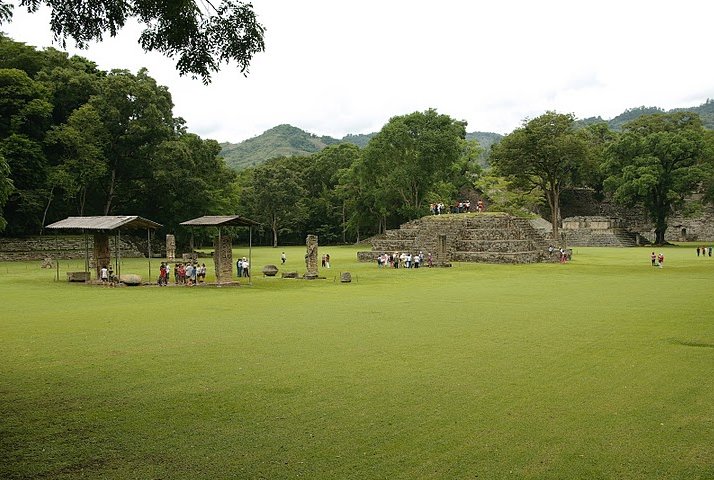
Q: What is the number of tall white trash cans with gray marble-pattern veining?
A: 0